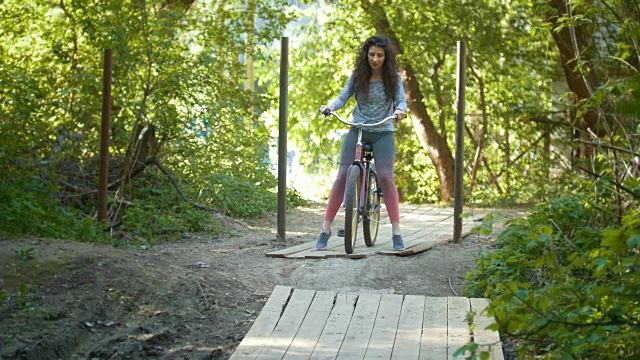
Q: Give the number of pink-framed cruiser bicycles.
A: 1